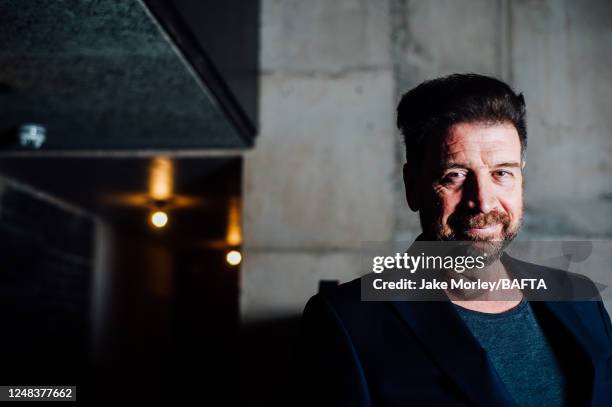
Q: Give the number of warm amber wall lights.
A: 2